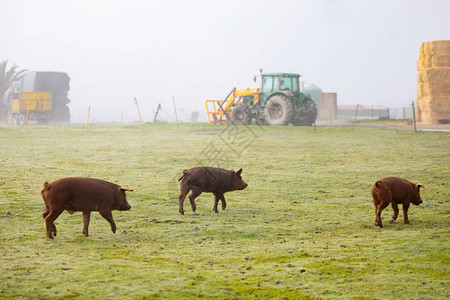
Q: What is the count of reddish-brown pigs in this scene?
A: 3